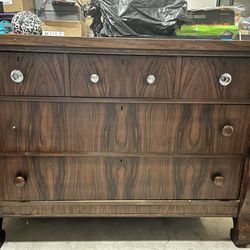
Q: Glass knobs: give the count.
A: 4